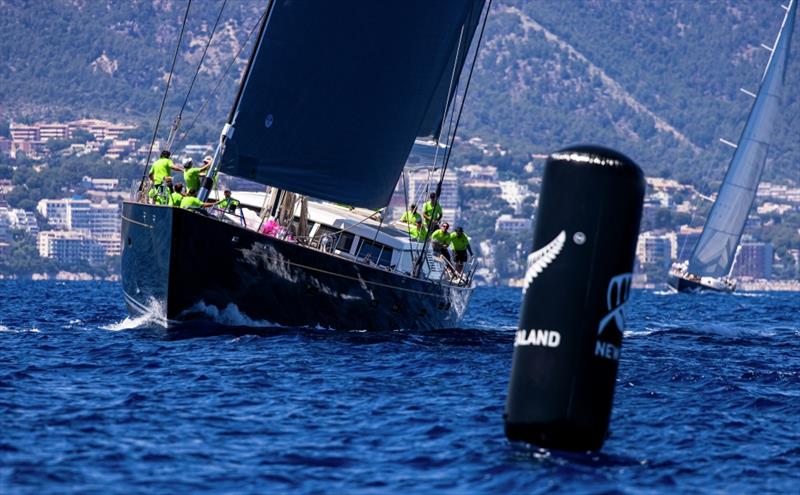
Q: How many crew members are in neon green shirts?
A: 12